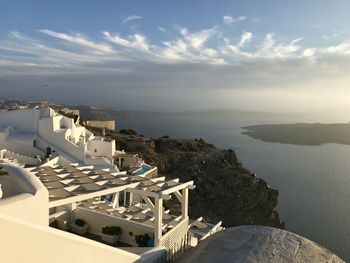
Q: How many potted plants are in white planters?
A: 2